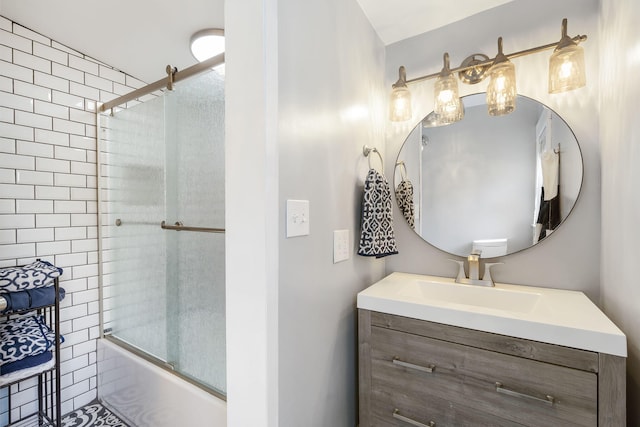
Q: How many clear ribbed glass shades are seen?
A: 4